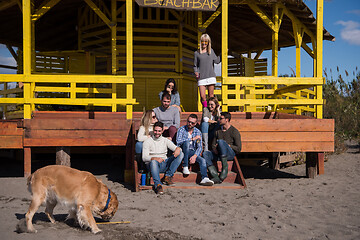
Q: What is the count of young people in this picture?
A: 8